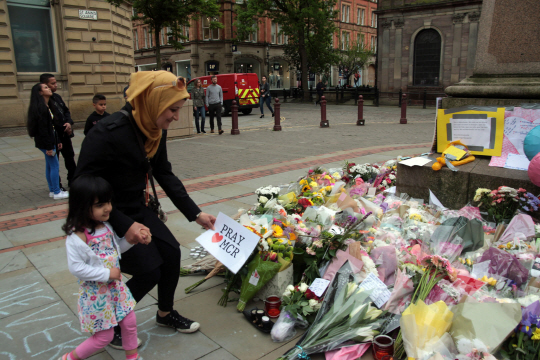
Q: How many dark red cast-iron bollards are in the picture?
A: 5